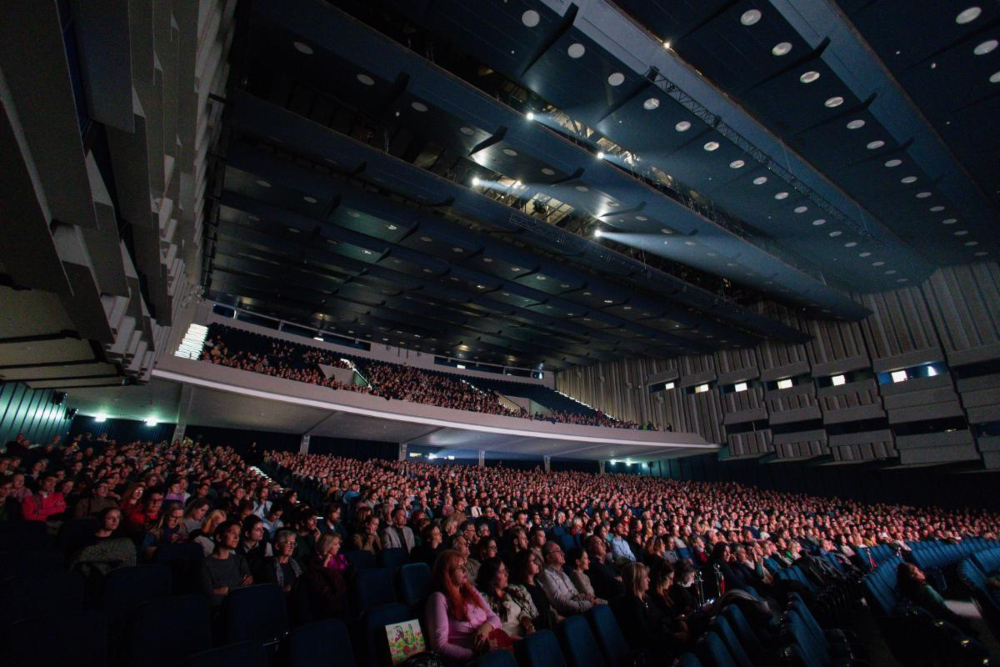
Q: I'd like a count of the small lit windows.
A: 6